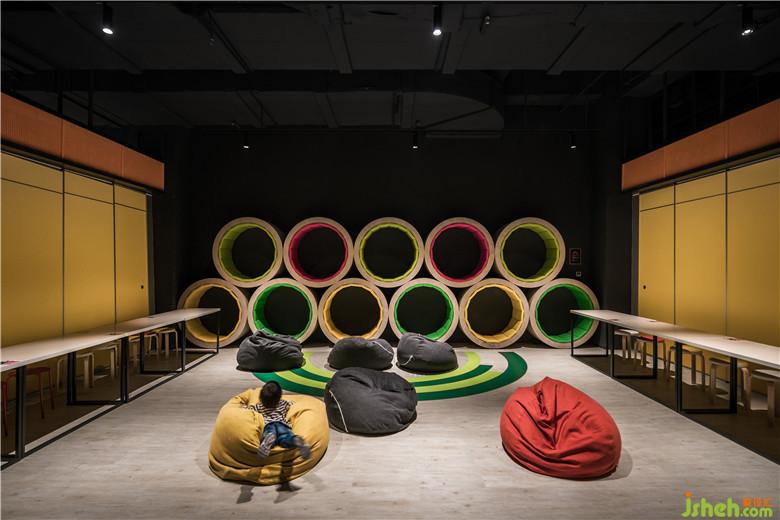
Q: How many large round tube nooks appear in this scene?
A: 11